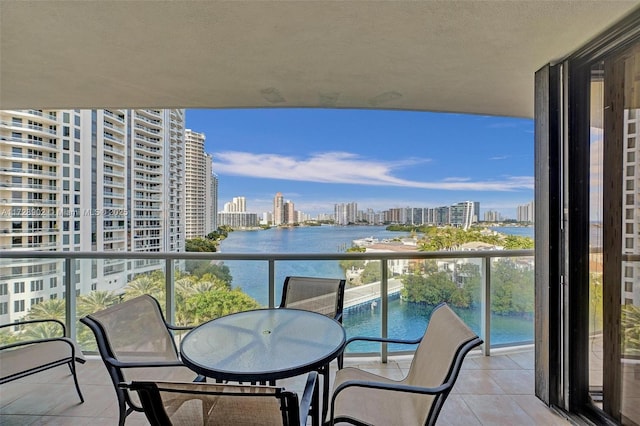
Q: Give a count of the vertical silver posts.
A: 5